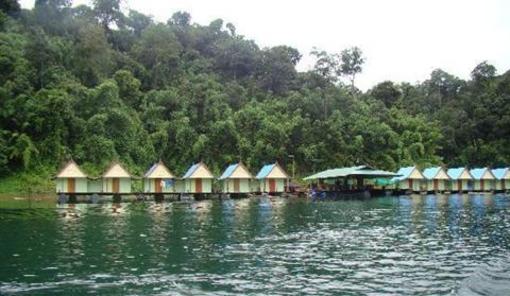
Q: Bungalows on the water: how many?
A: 11